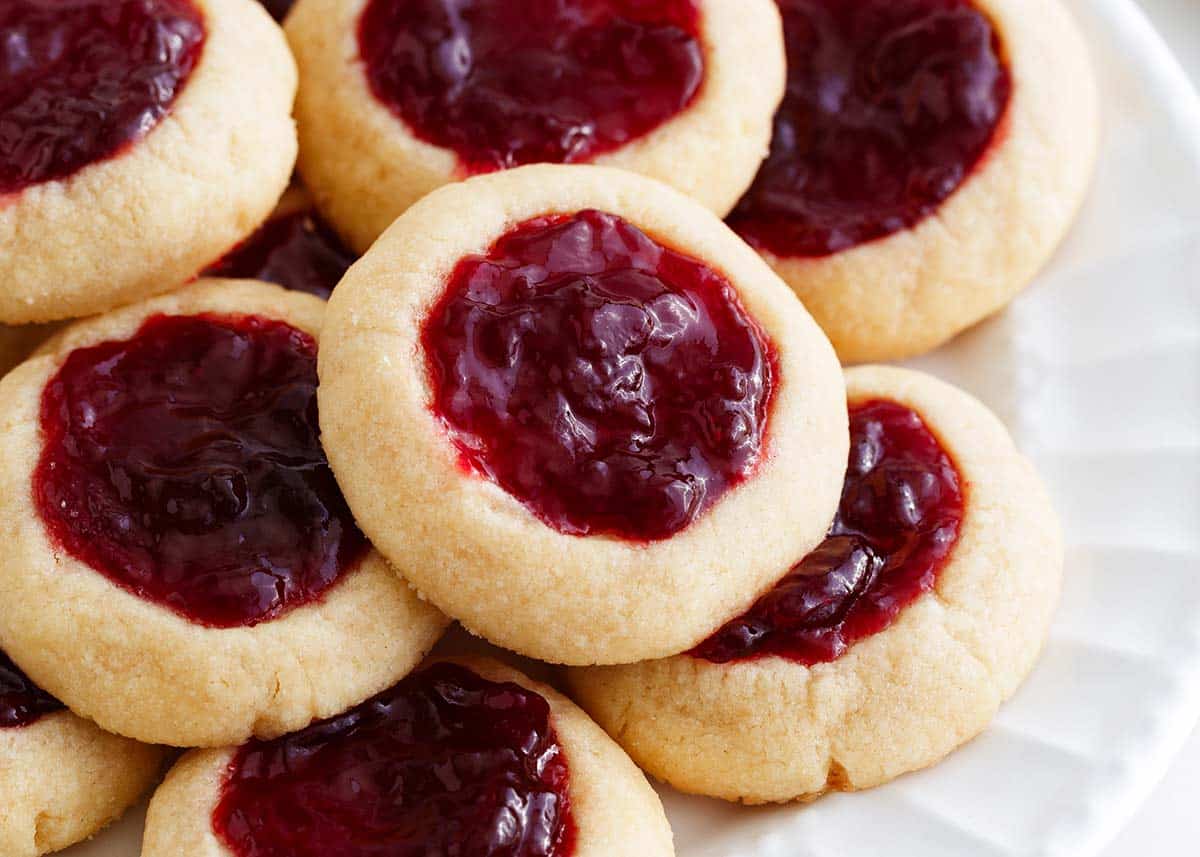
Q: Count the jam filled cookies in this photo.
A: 9